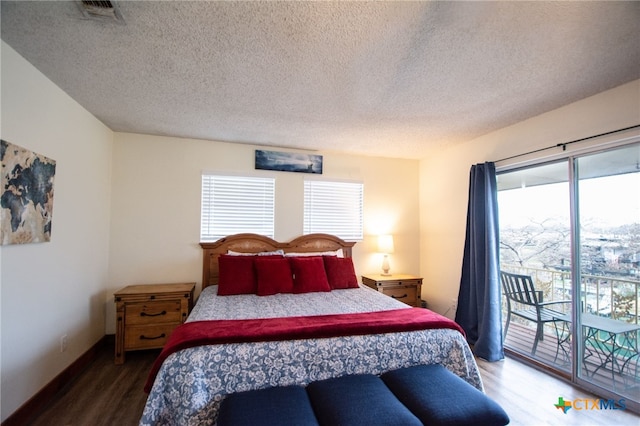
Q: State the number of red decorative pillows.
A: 4